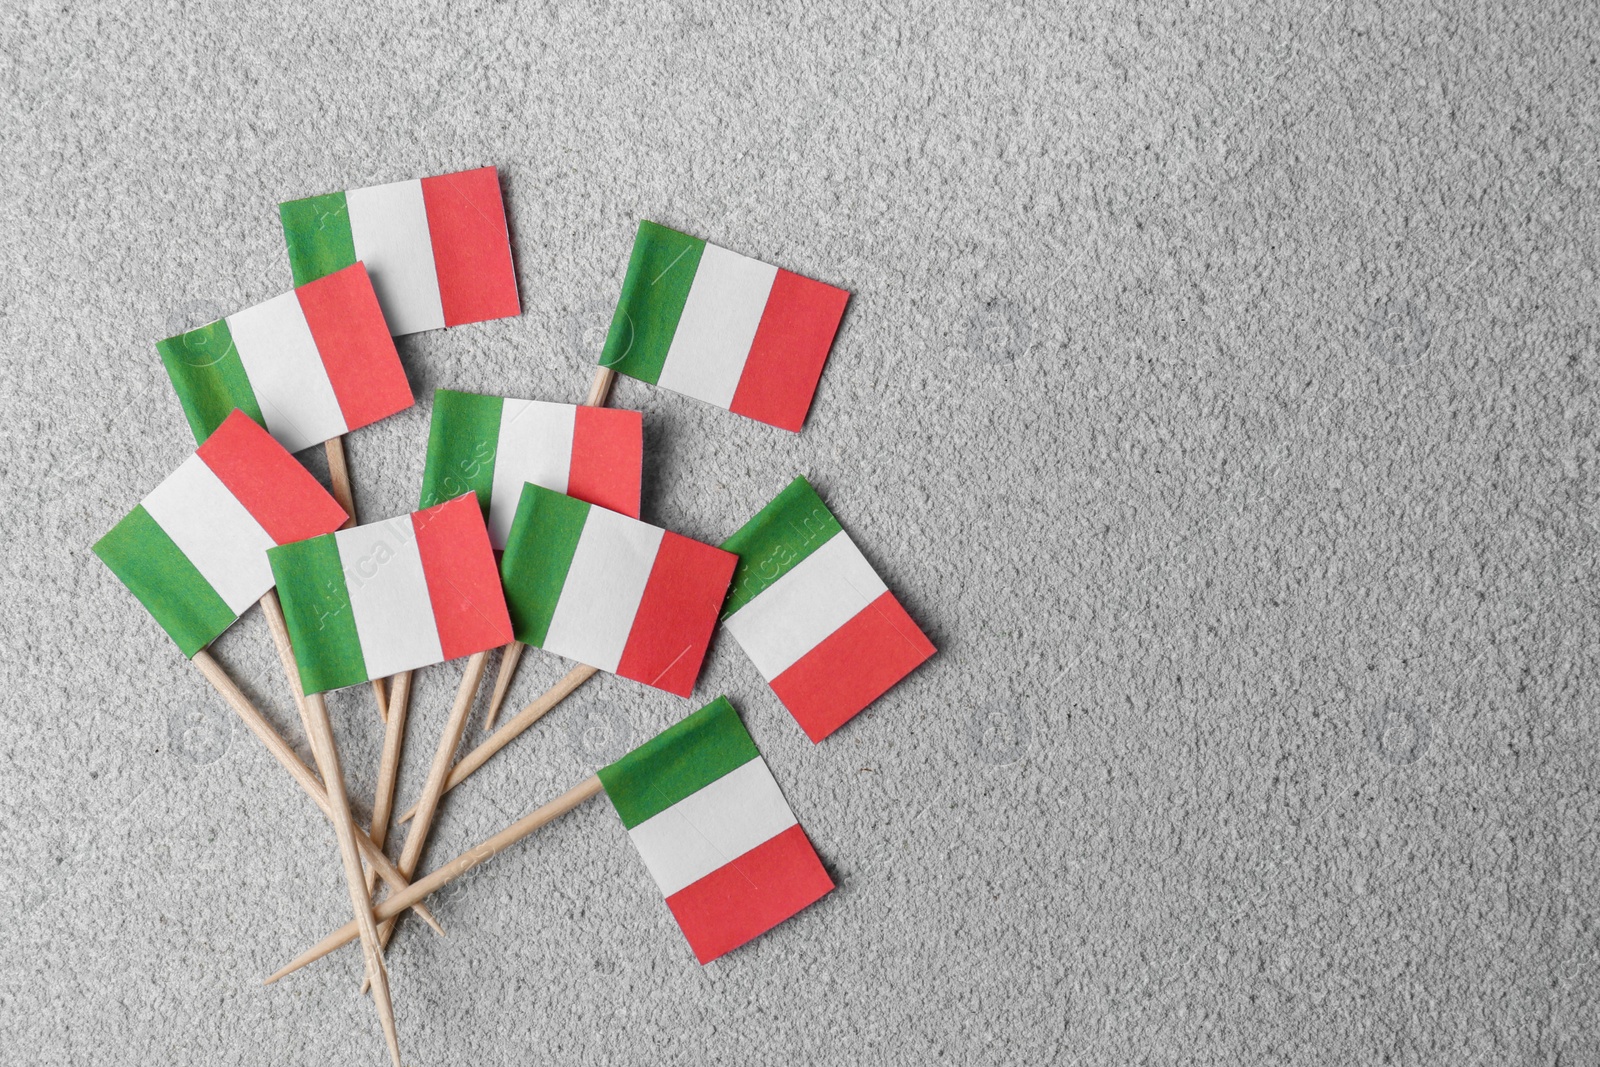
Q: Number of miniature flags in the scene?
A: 9